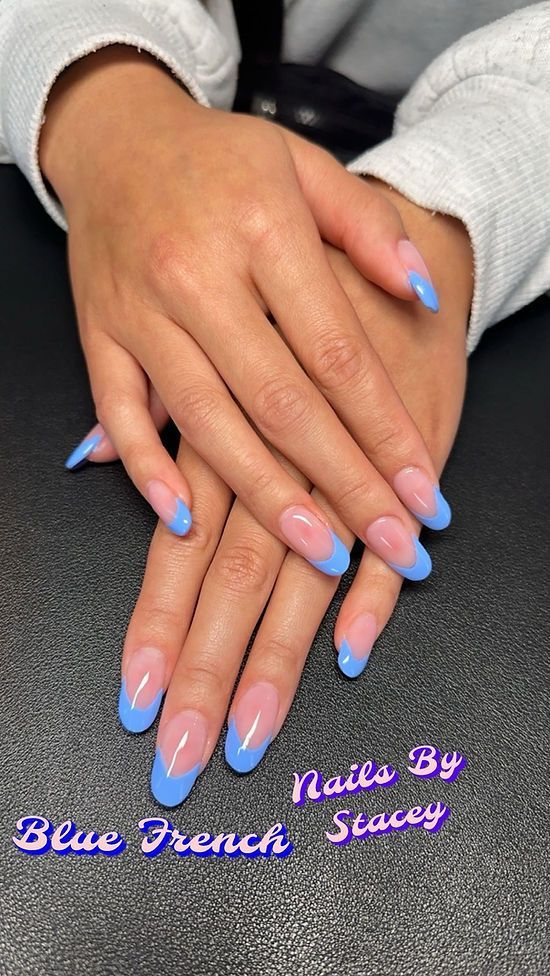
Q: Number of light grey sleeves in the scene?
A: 2